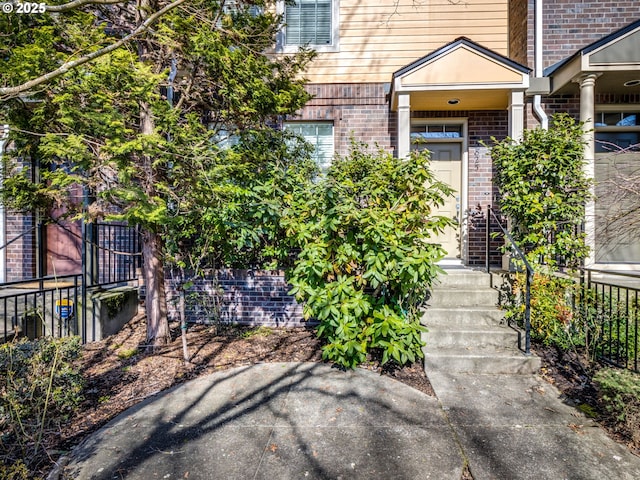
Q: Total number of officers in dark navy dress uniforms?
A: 0